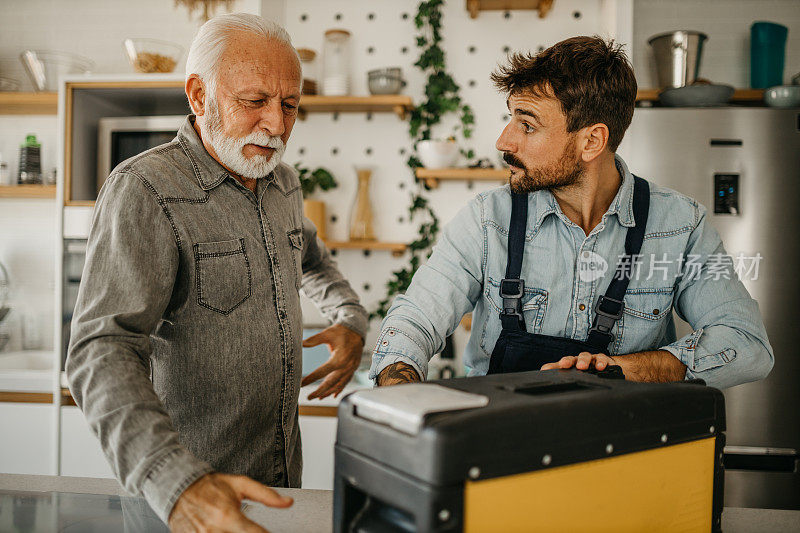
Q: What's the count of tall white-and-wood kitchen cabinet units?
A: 1